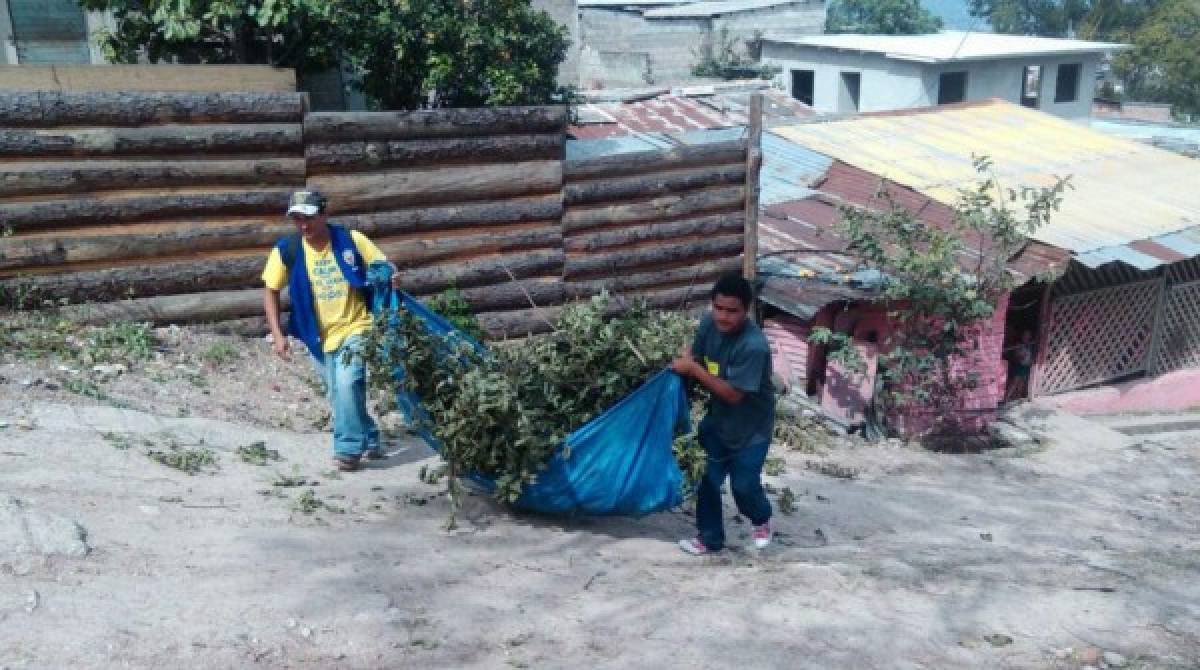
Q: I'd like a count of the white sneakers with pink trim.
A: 2